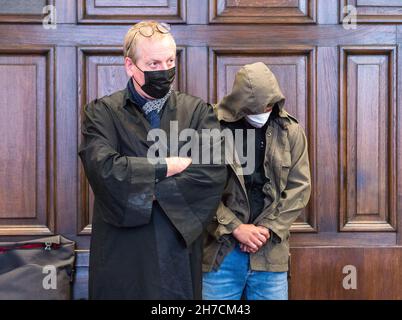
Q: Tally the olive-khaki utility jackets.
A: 1